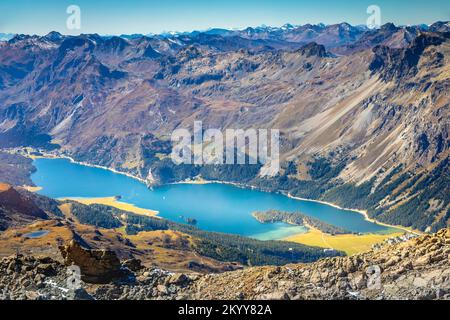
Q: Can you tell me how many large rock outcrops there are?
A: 1